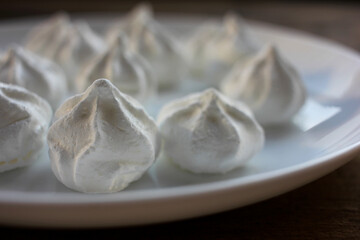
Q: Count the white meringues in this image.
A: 9